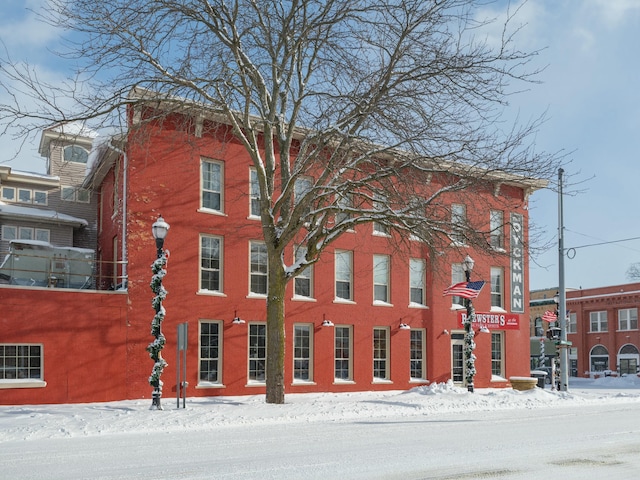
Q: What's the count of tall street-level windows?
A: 7